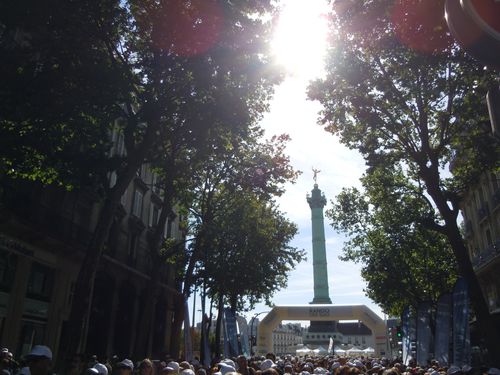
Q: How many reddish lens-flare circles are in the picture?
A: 2